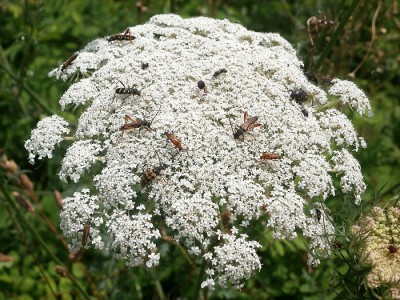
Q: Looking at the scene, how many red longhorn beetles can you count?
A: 4